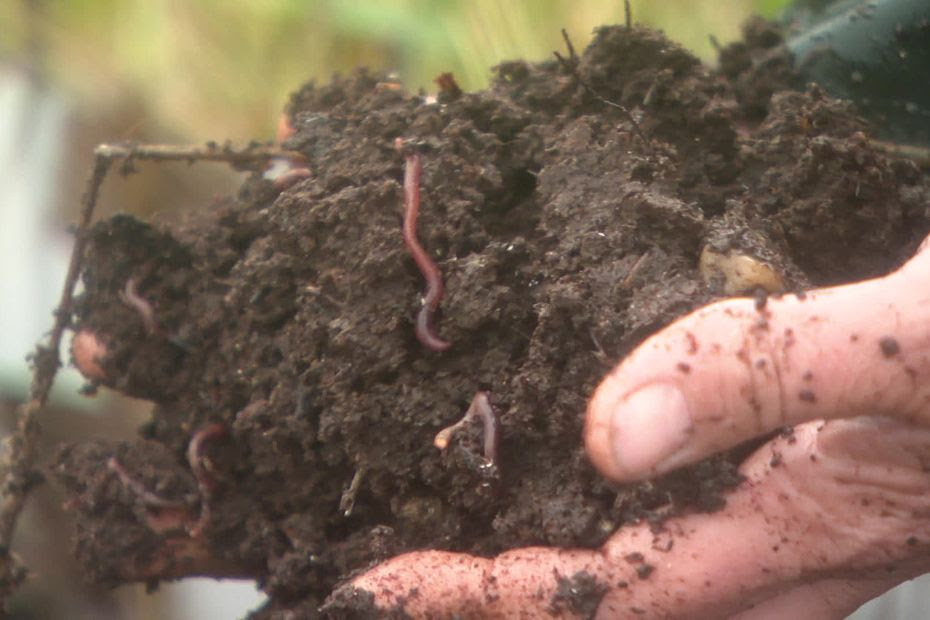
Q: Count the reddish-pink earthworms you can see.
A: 5